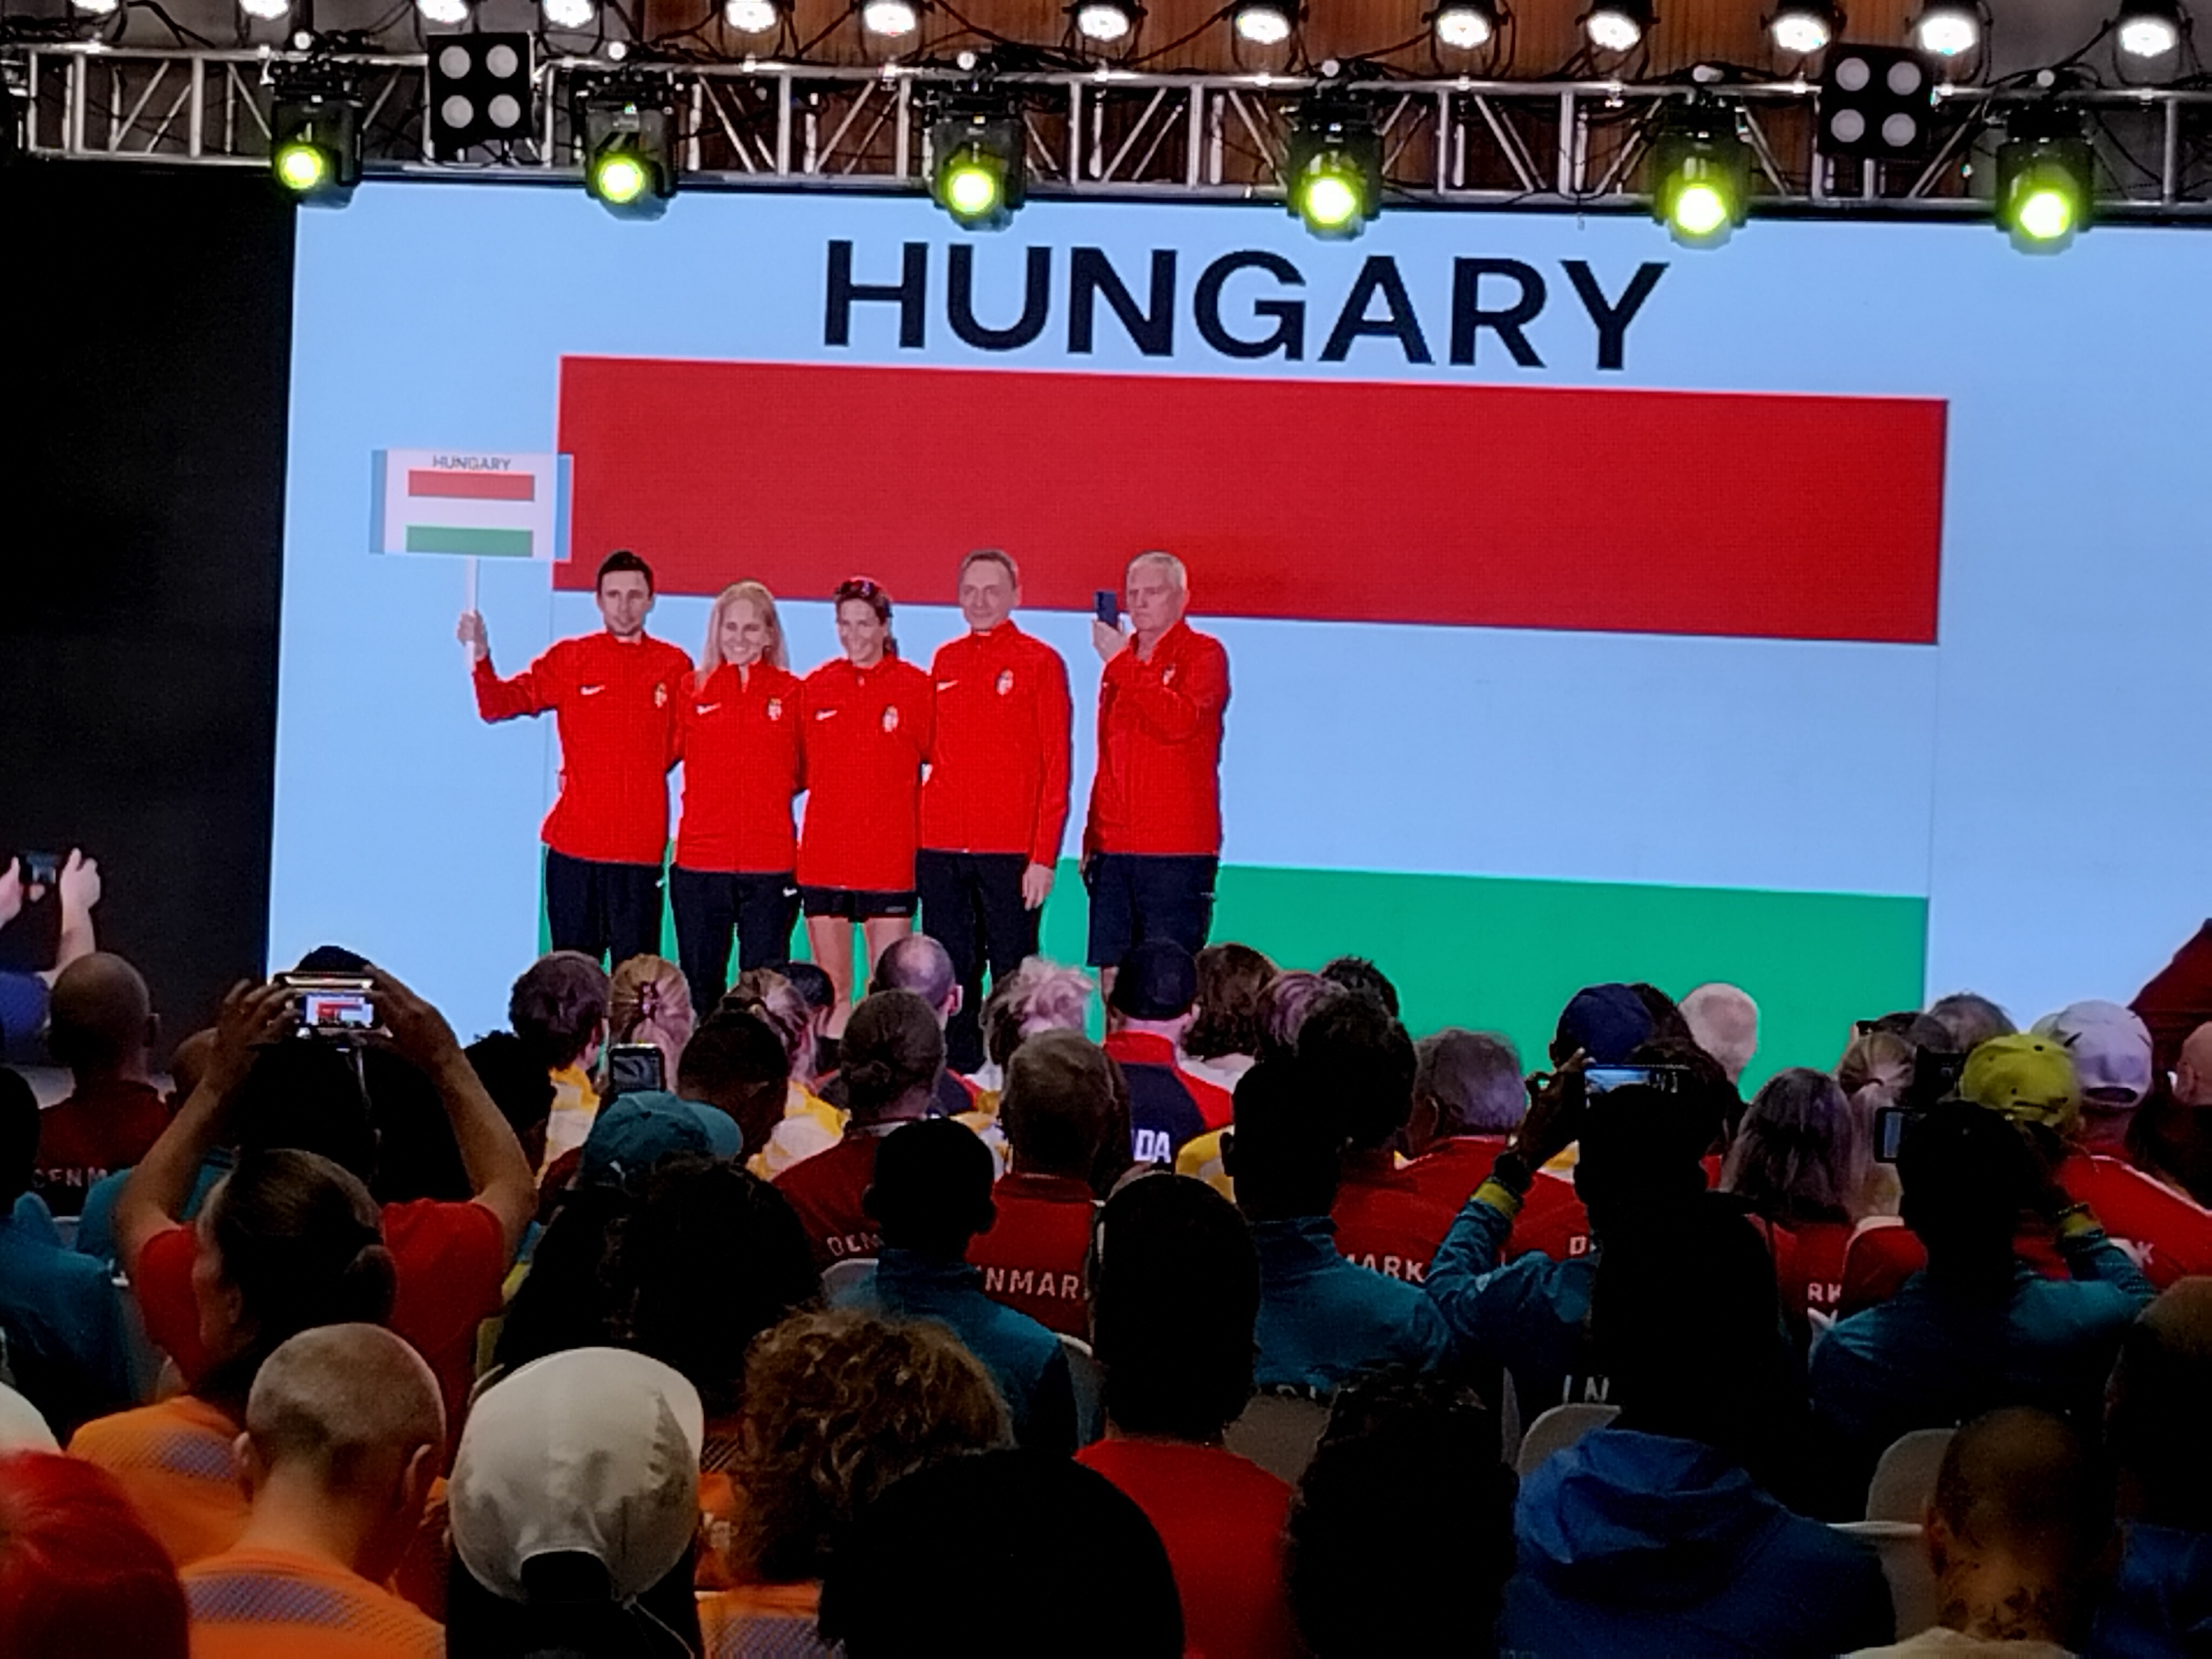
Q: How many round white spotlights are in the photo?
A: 13